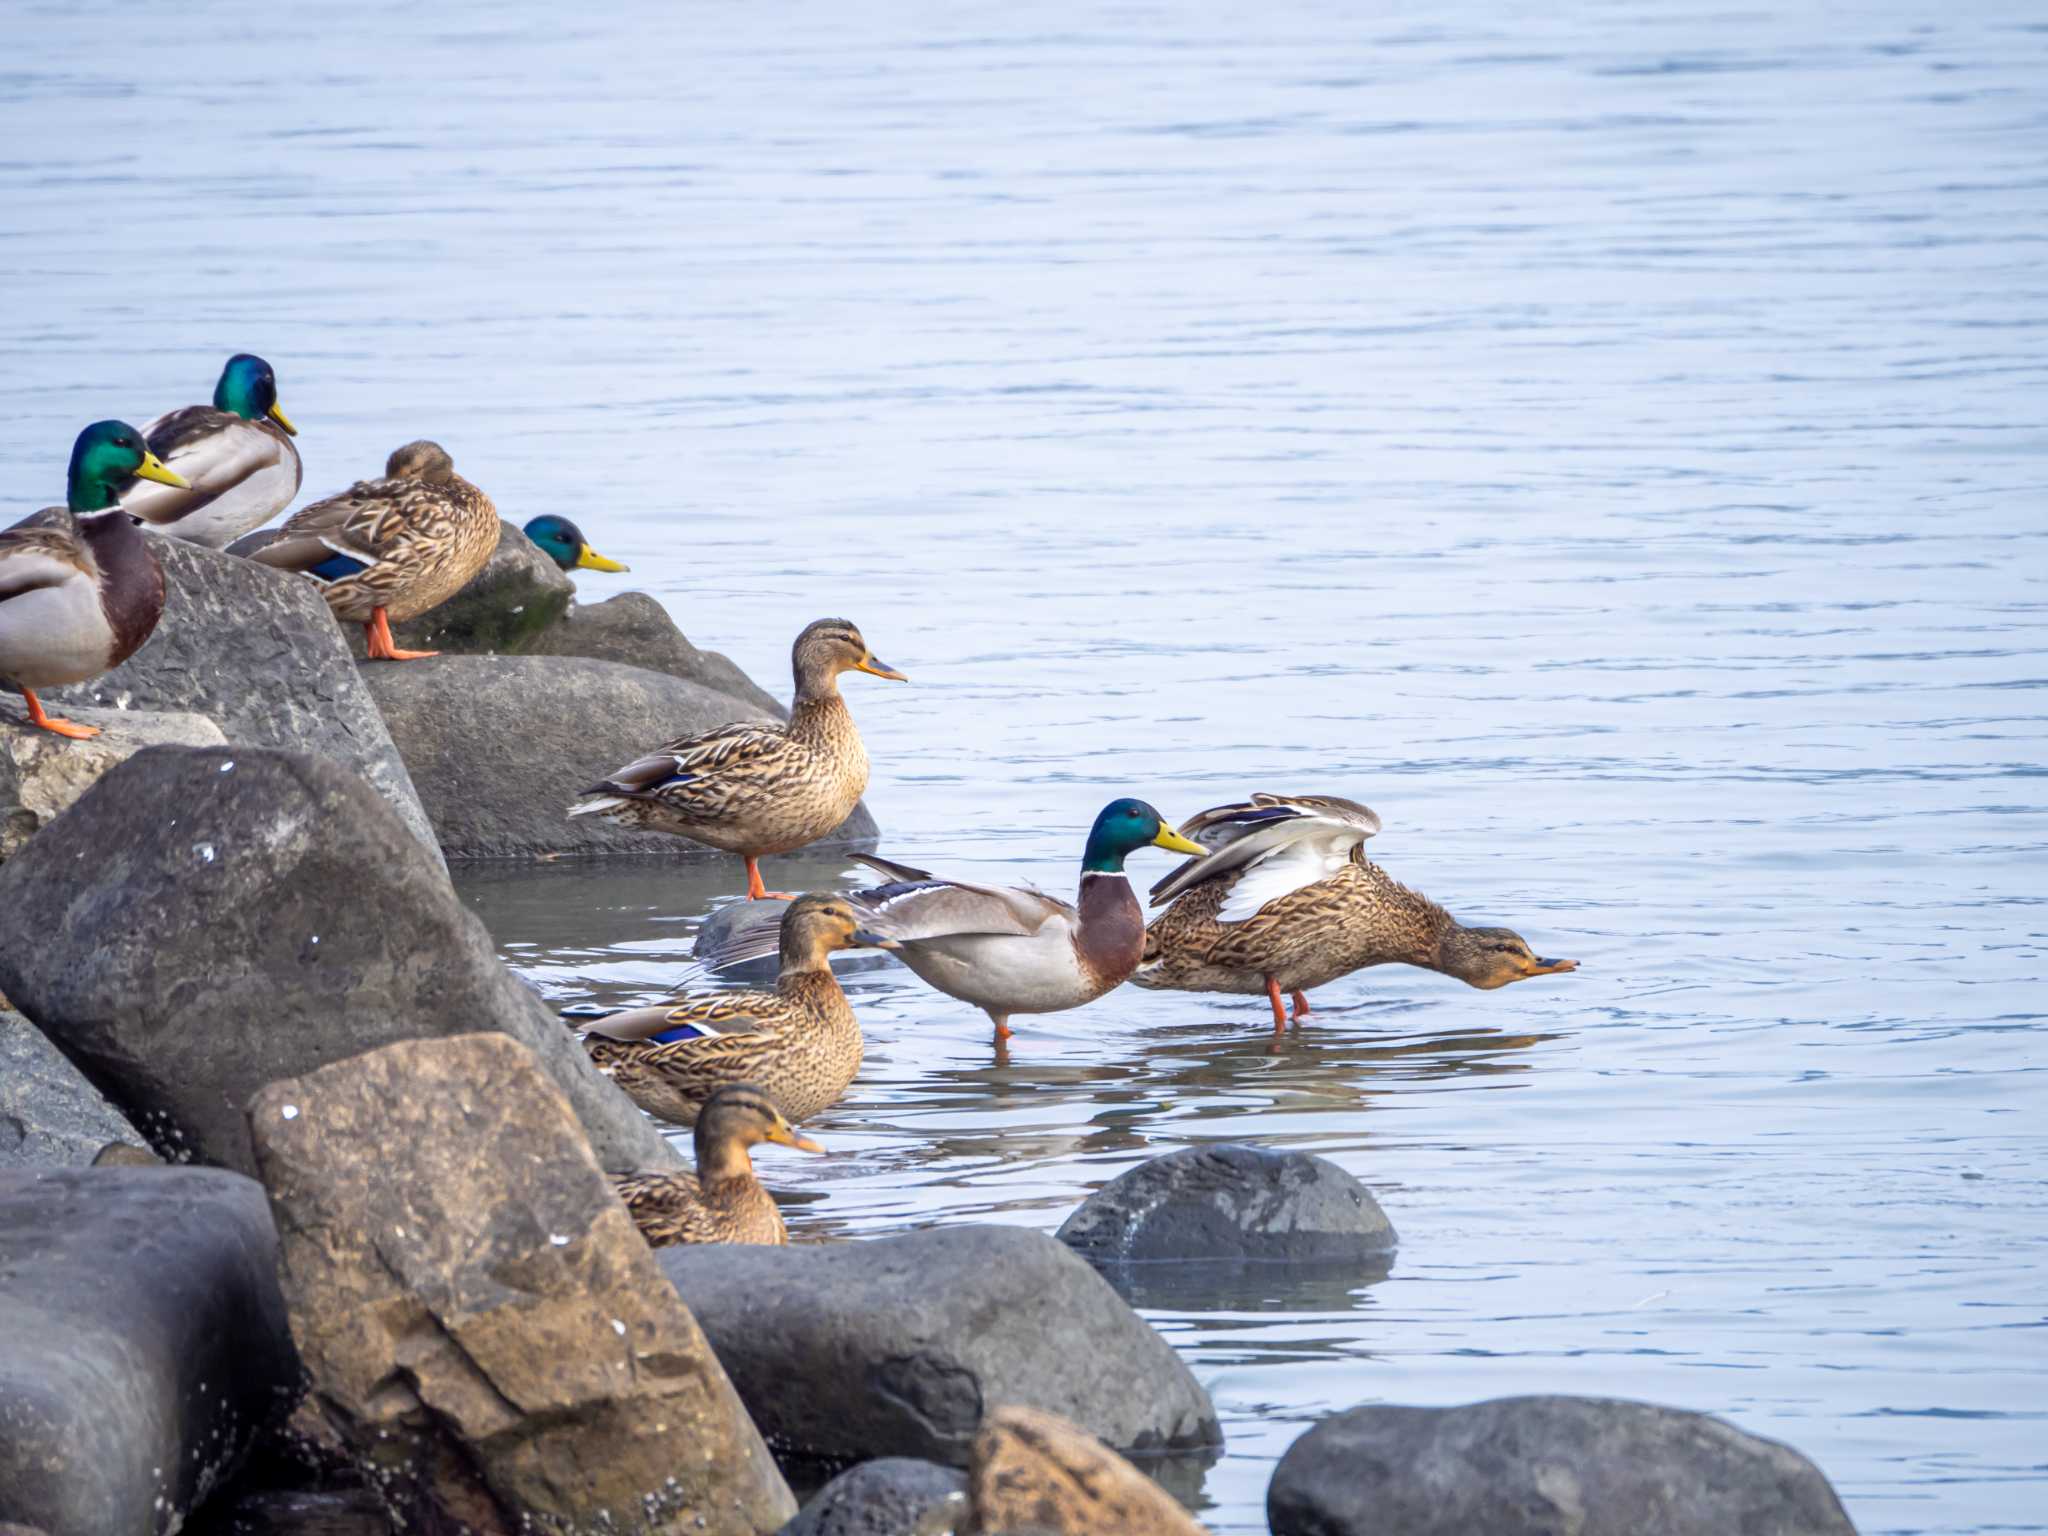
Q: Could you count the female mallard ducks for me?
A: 5